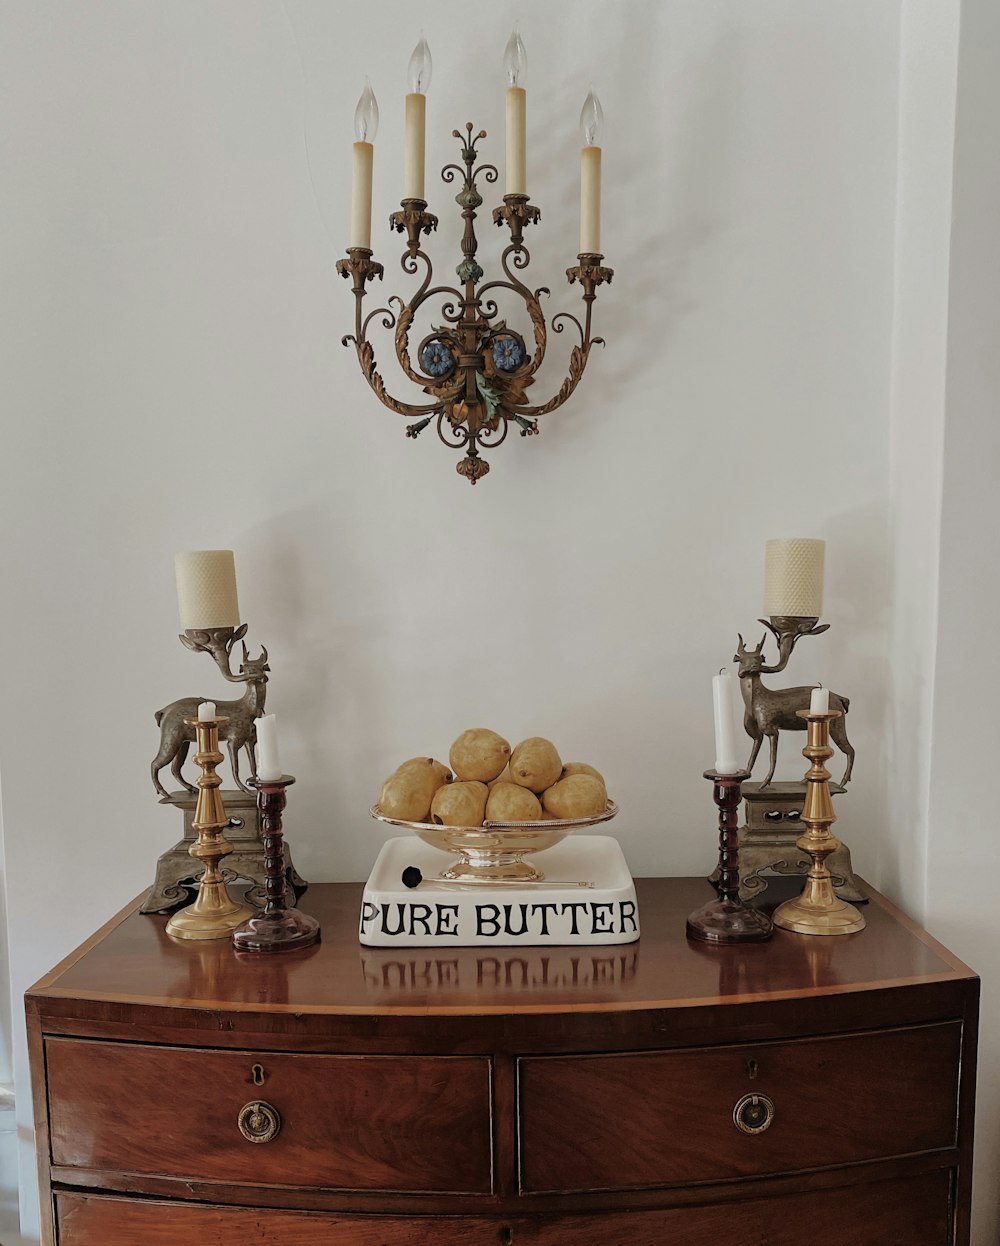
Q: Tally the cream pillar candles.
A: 2